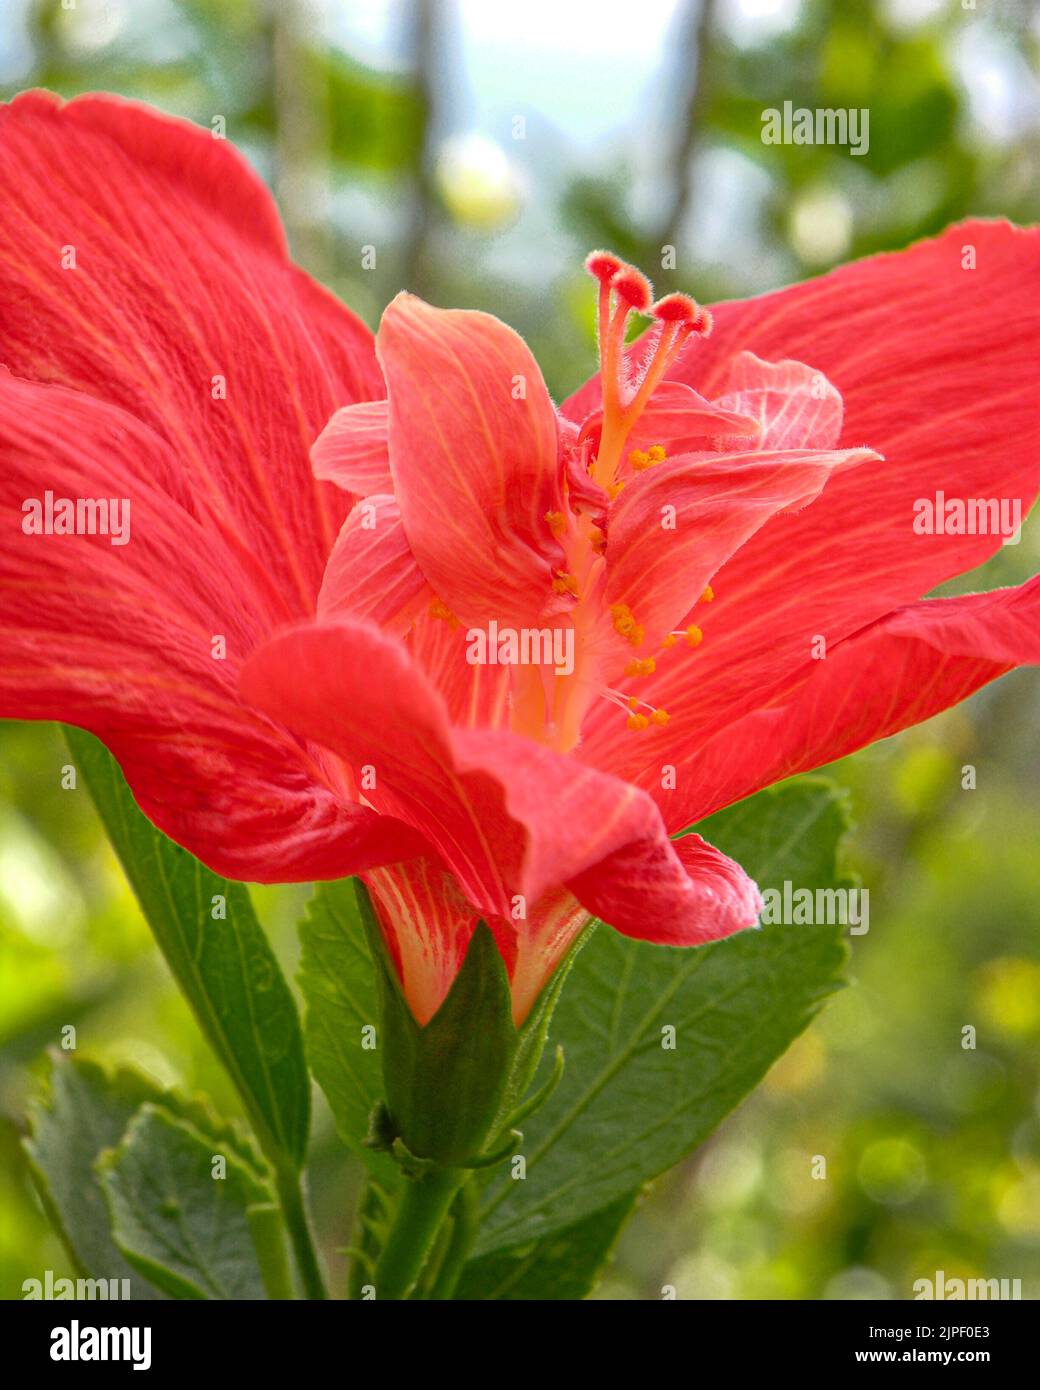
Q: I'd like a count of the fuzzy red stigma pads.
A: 4